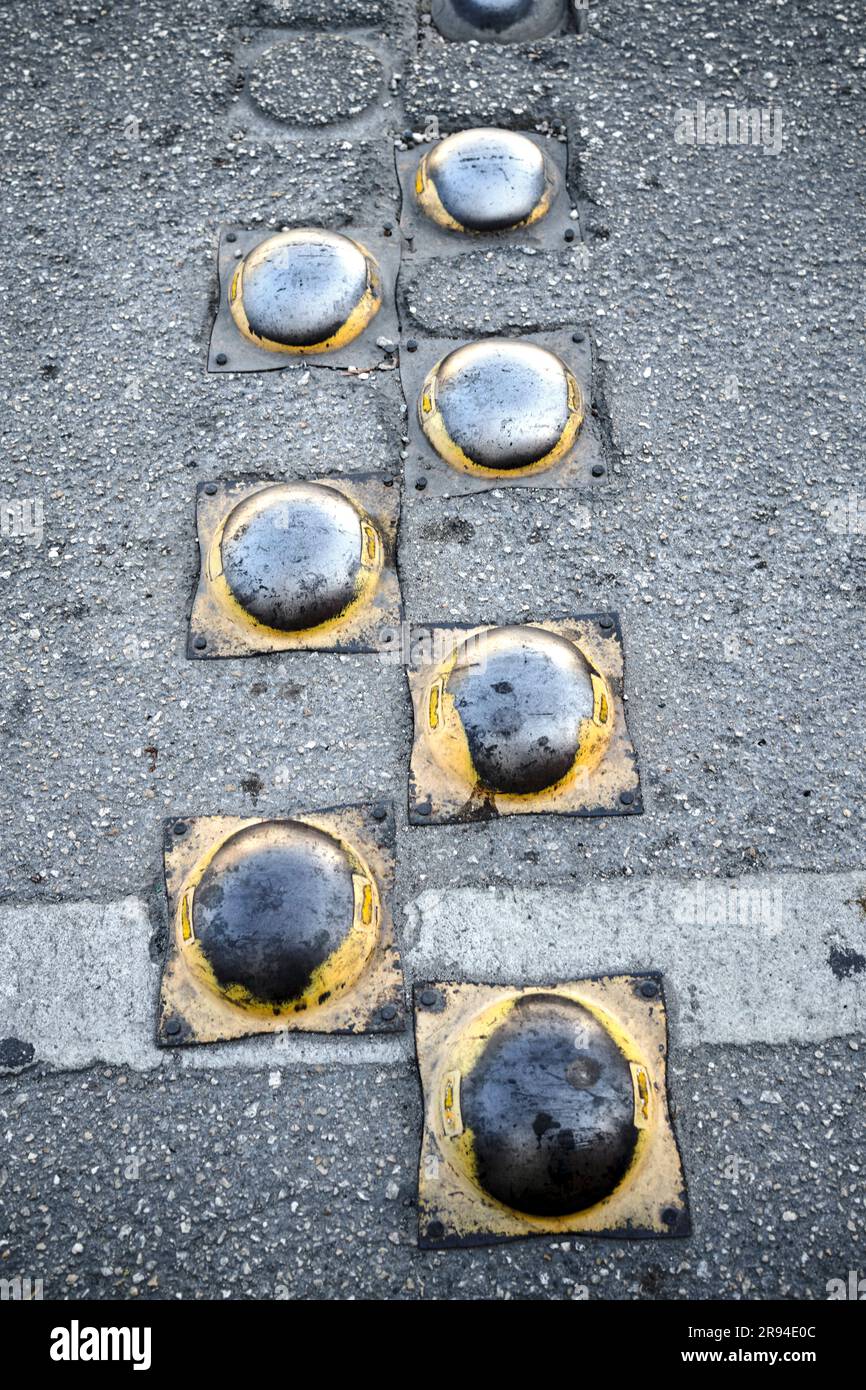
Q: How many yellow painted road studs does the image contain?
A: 7